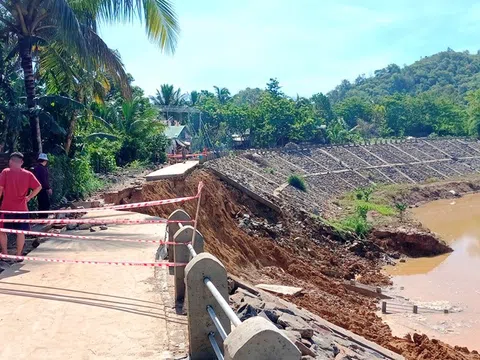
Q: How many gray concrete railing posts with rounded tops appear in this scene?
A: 4